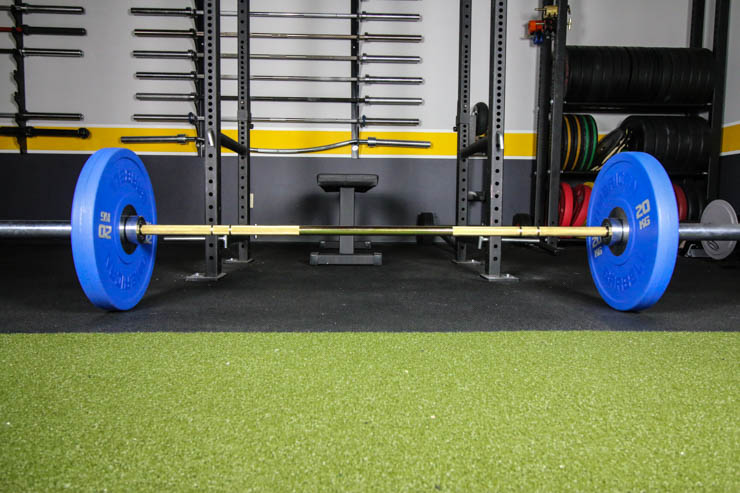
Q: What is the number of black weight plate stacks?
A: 2